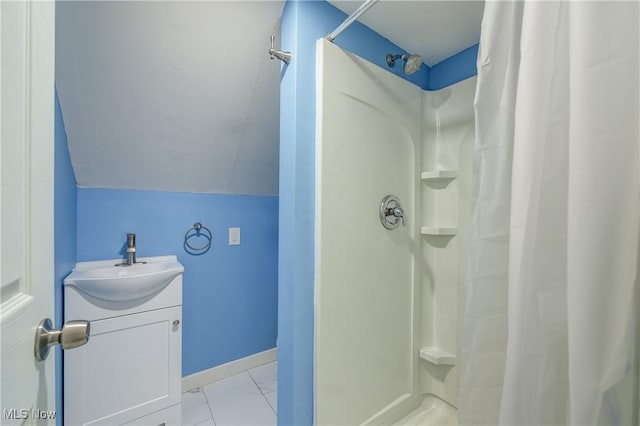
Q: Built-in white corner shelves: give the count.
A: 3